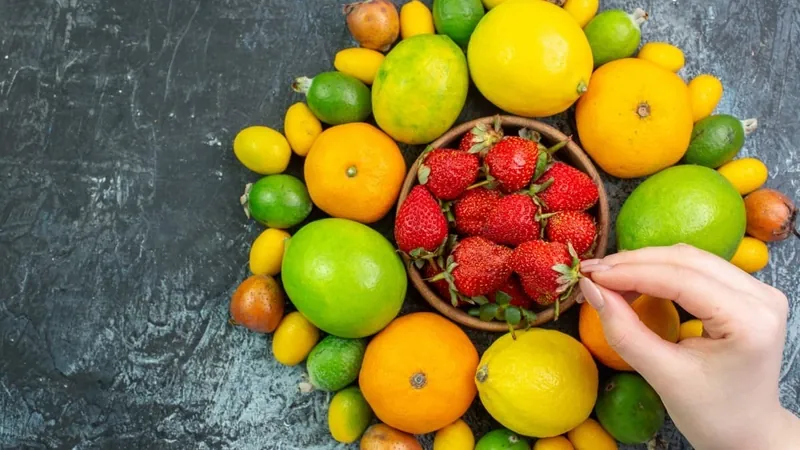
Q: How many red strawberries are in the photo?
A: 12